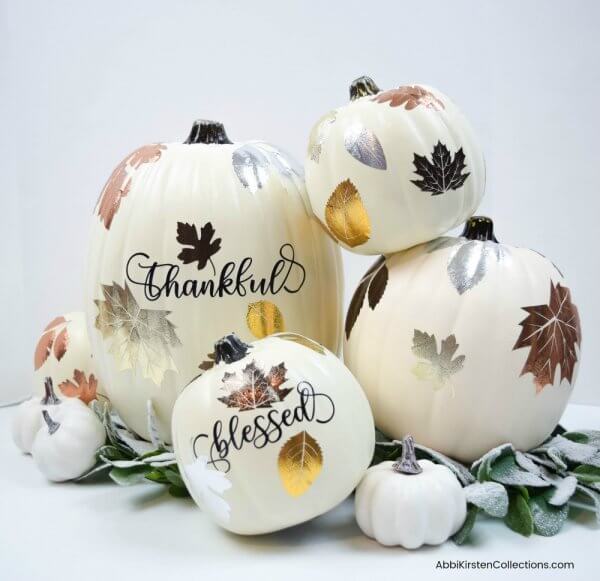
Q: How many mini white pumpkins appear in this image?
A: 3